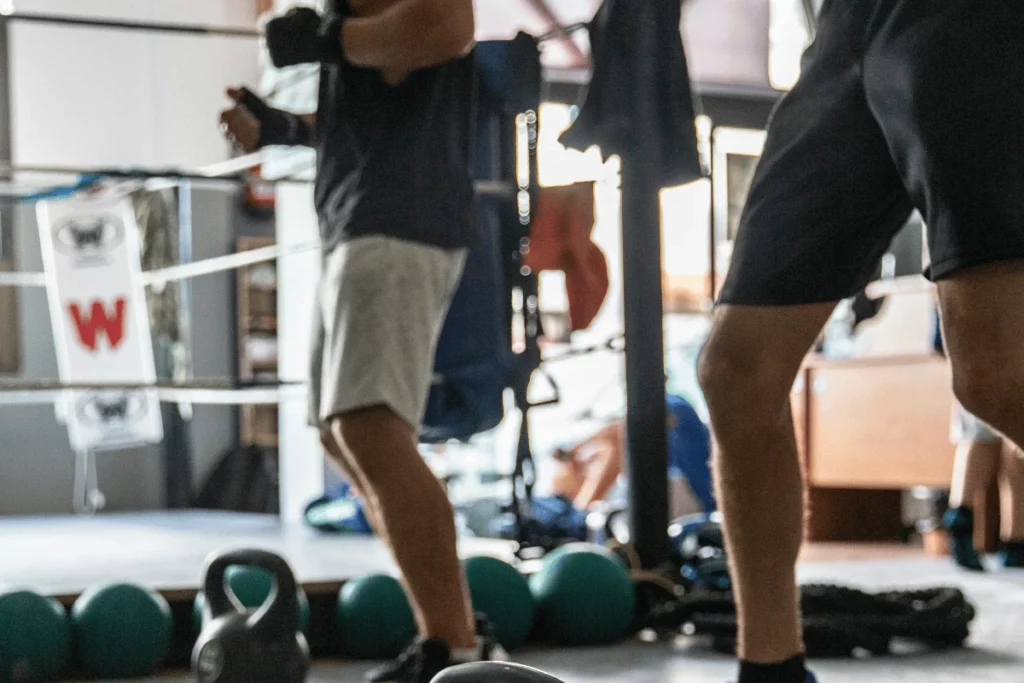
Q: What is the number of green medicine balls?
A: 6